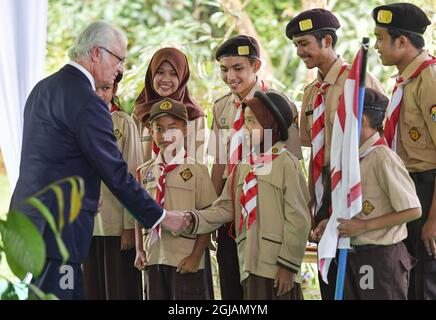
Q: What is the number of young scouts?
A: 8